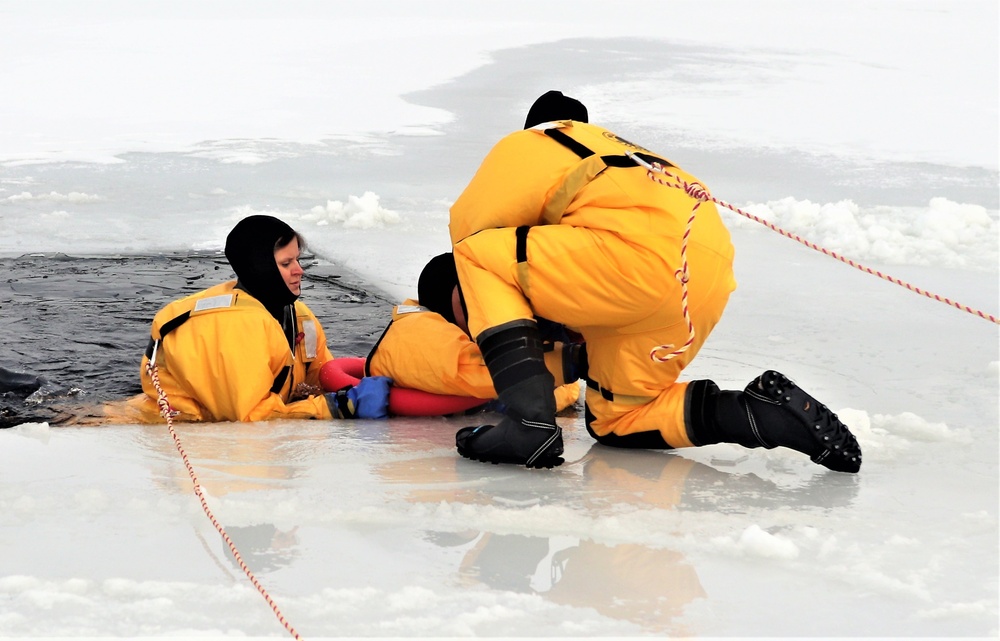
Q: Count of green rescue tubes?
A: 0